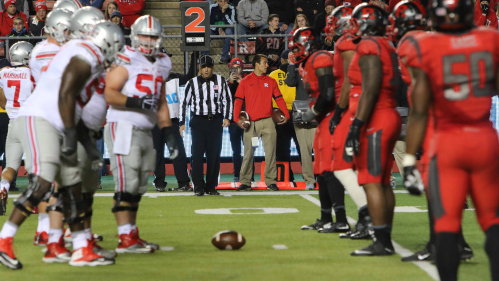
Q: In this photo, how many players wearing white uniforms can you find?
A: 6